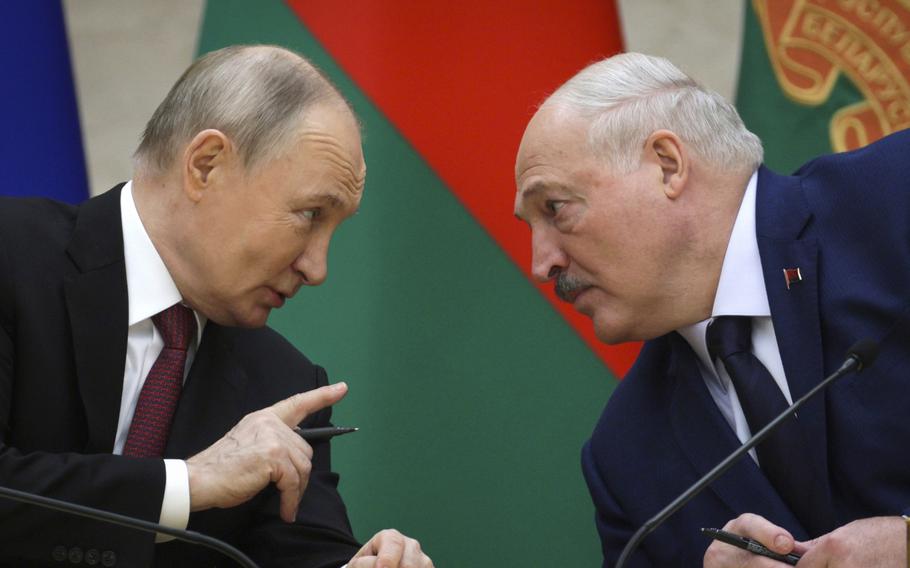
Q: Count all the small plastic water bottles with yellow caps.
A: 0